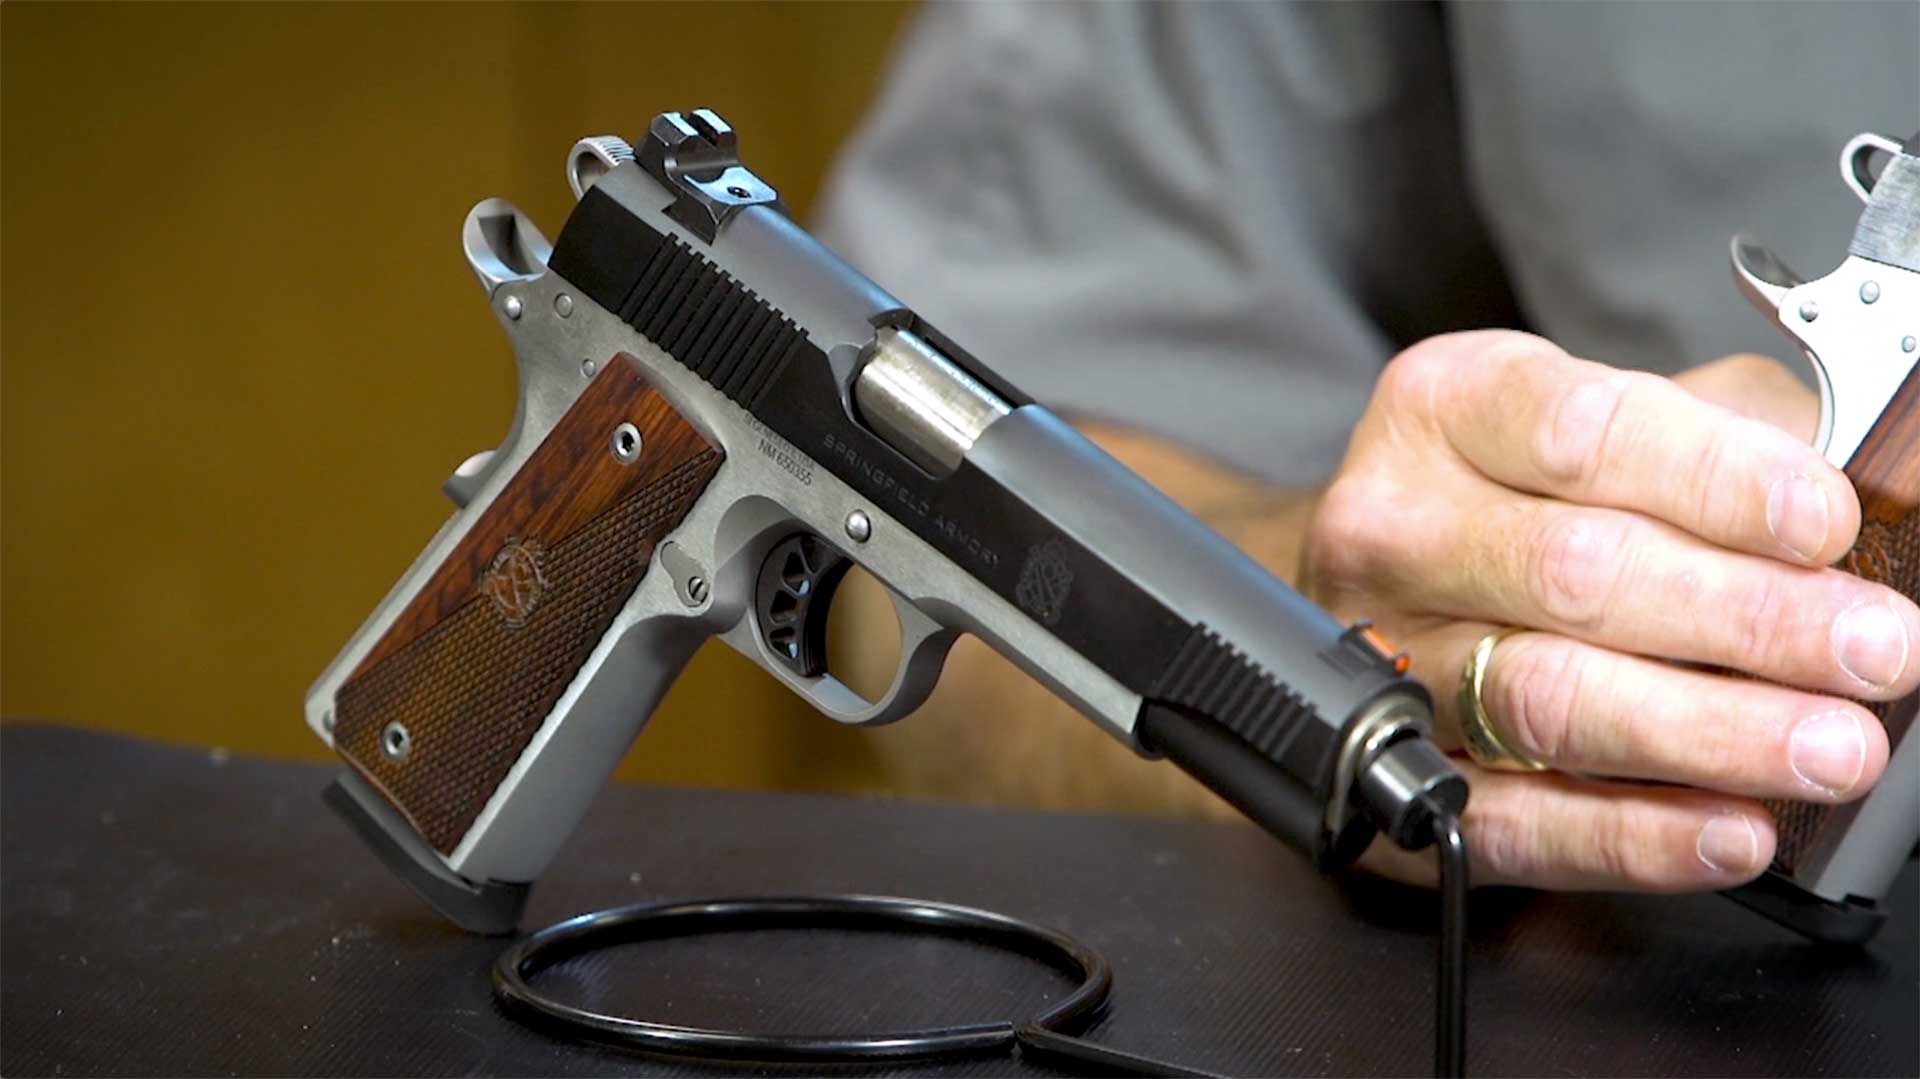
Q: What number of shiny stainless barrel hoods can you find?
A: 1